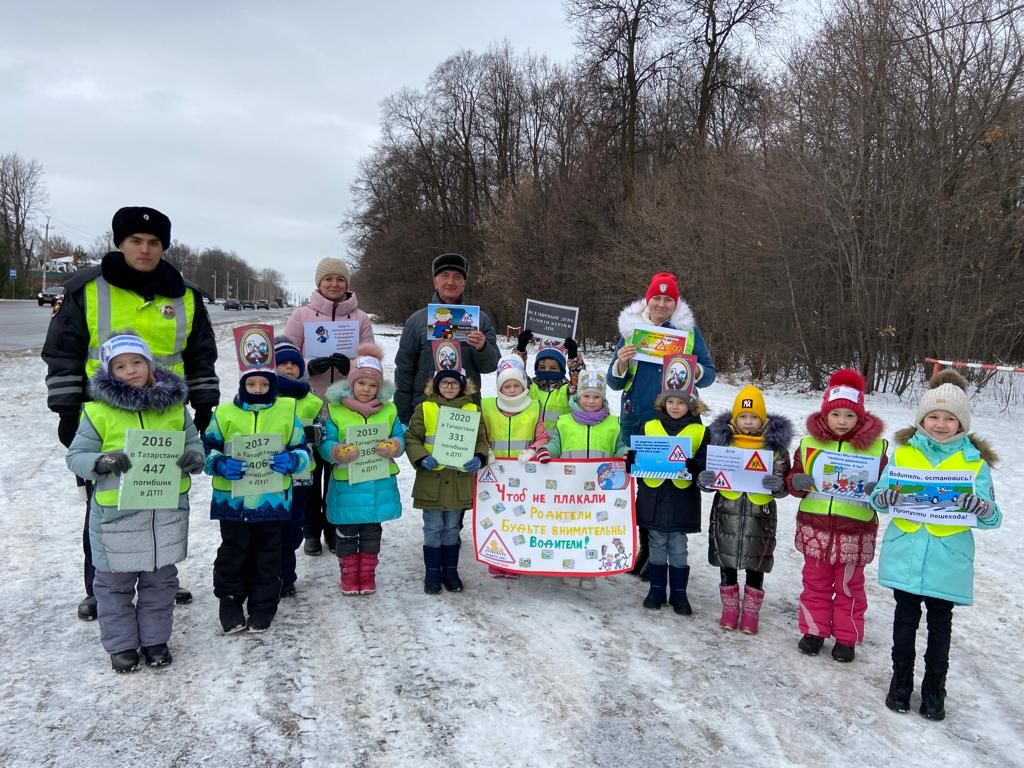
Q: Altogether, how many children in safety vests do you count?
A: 12